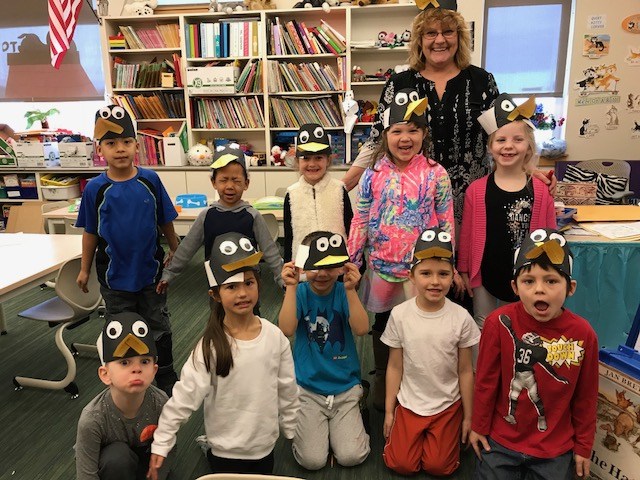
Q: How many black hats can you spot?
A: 11